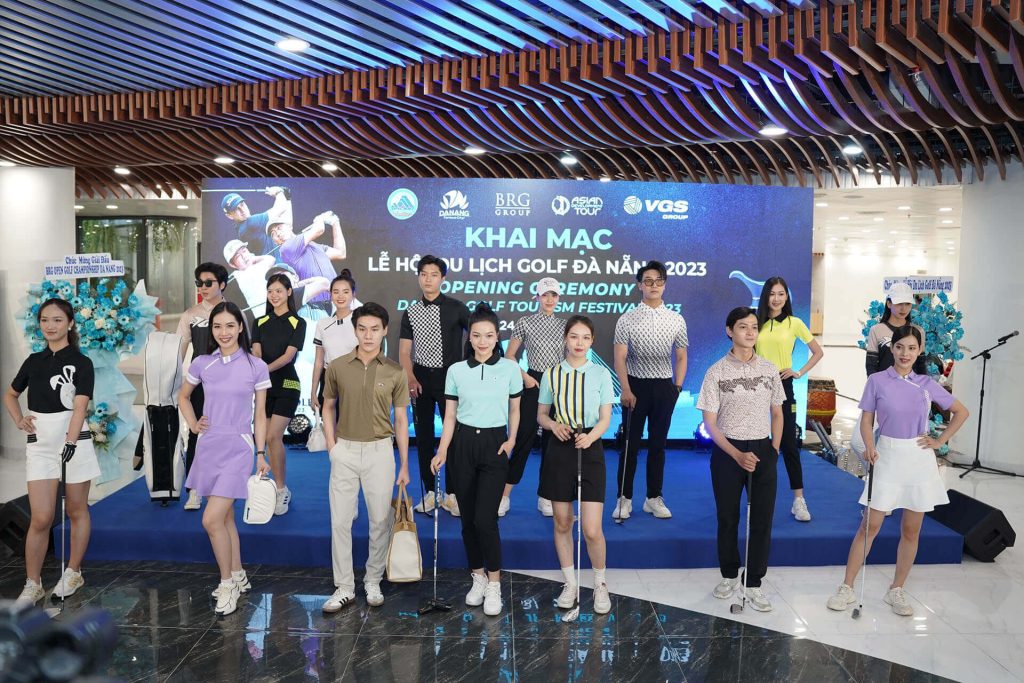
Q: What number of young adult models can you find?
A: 15